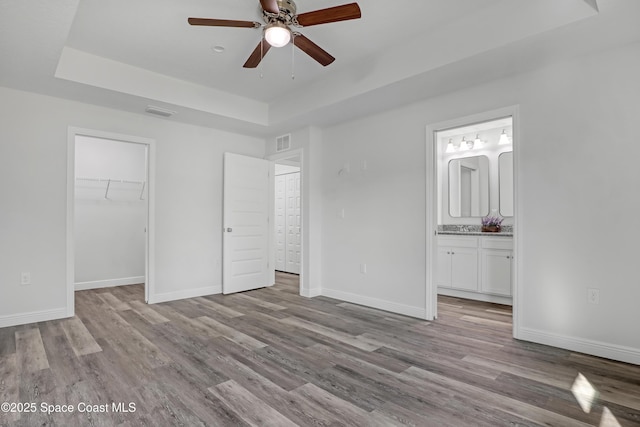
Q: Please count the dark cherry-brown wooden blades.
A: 5